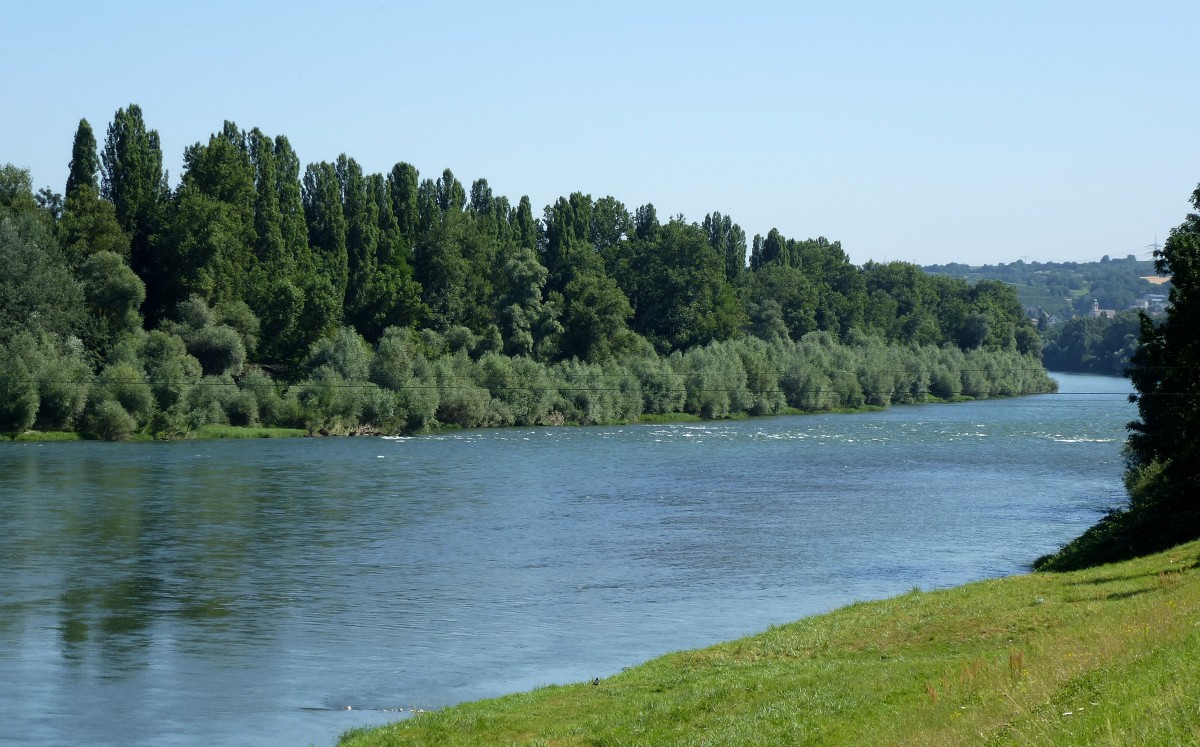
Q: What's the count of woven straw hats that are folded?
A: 0